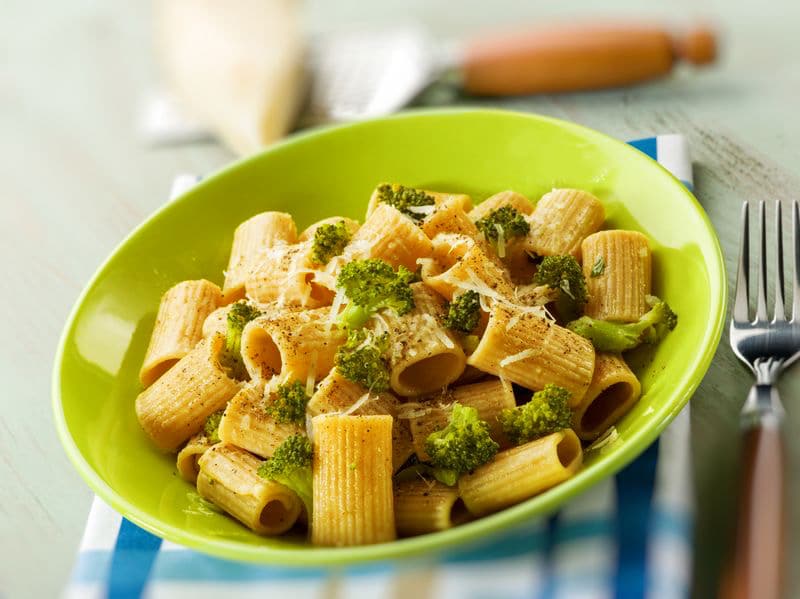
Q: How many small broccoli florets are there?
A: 14